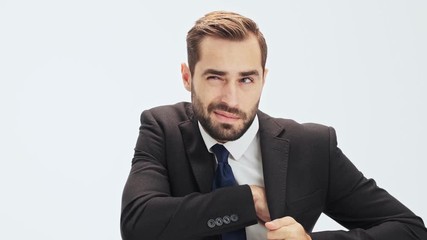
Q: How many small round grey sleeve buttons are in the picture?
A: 4